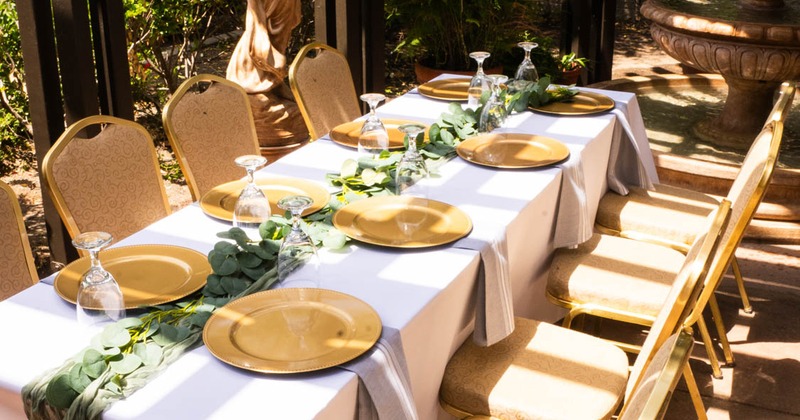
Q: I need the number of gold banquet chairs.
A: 8